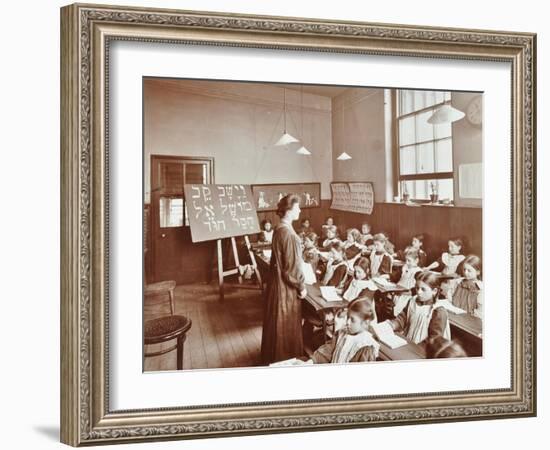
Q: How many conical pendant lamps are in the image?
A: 4